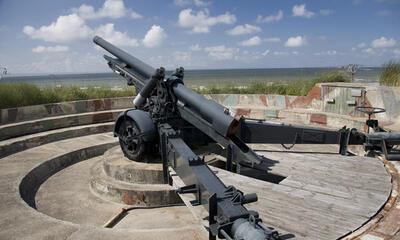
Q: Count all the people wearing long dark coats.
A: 0